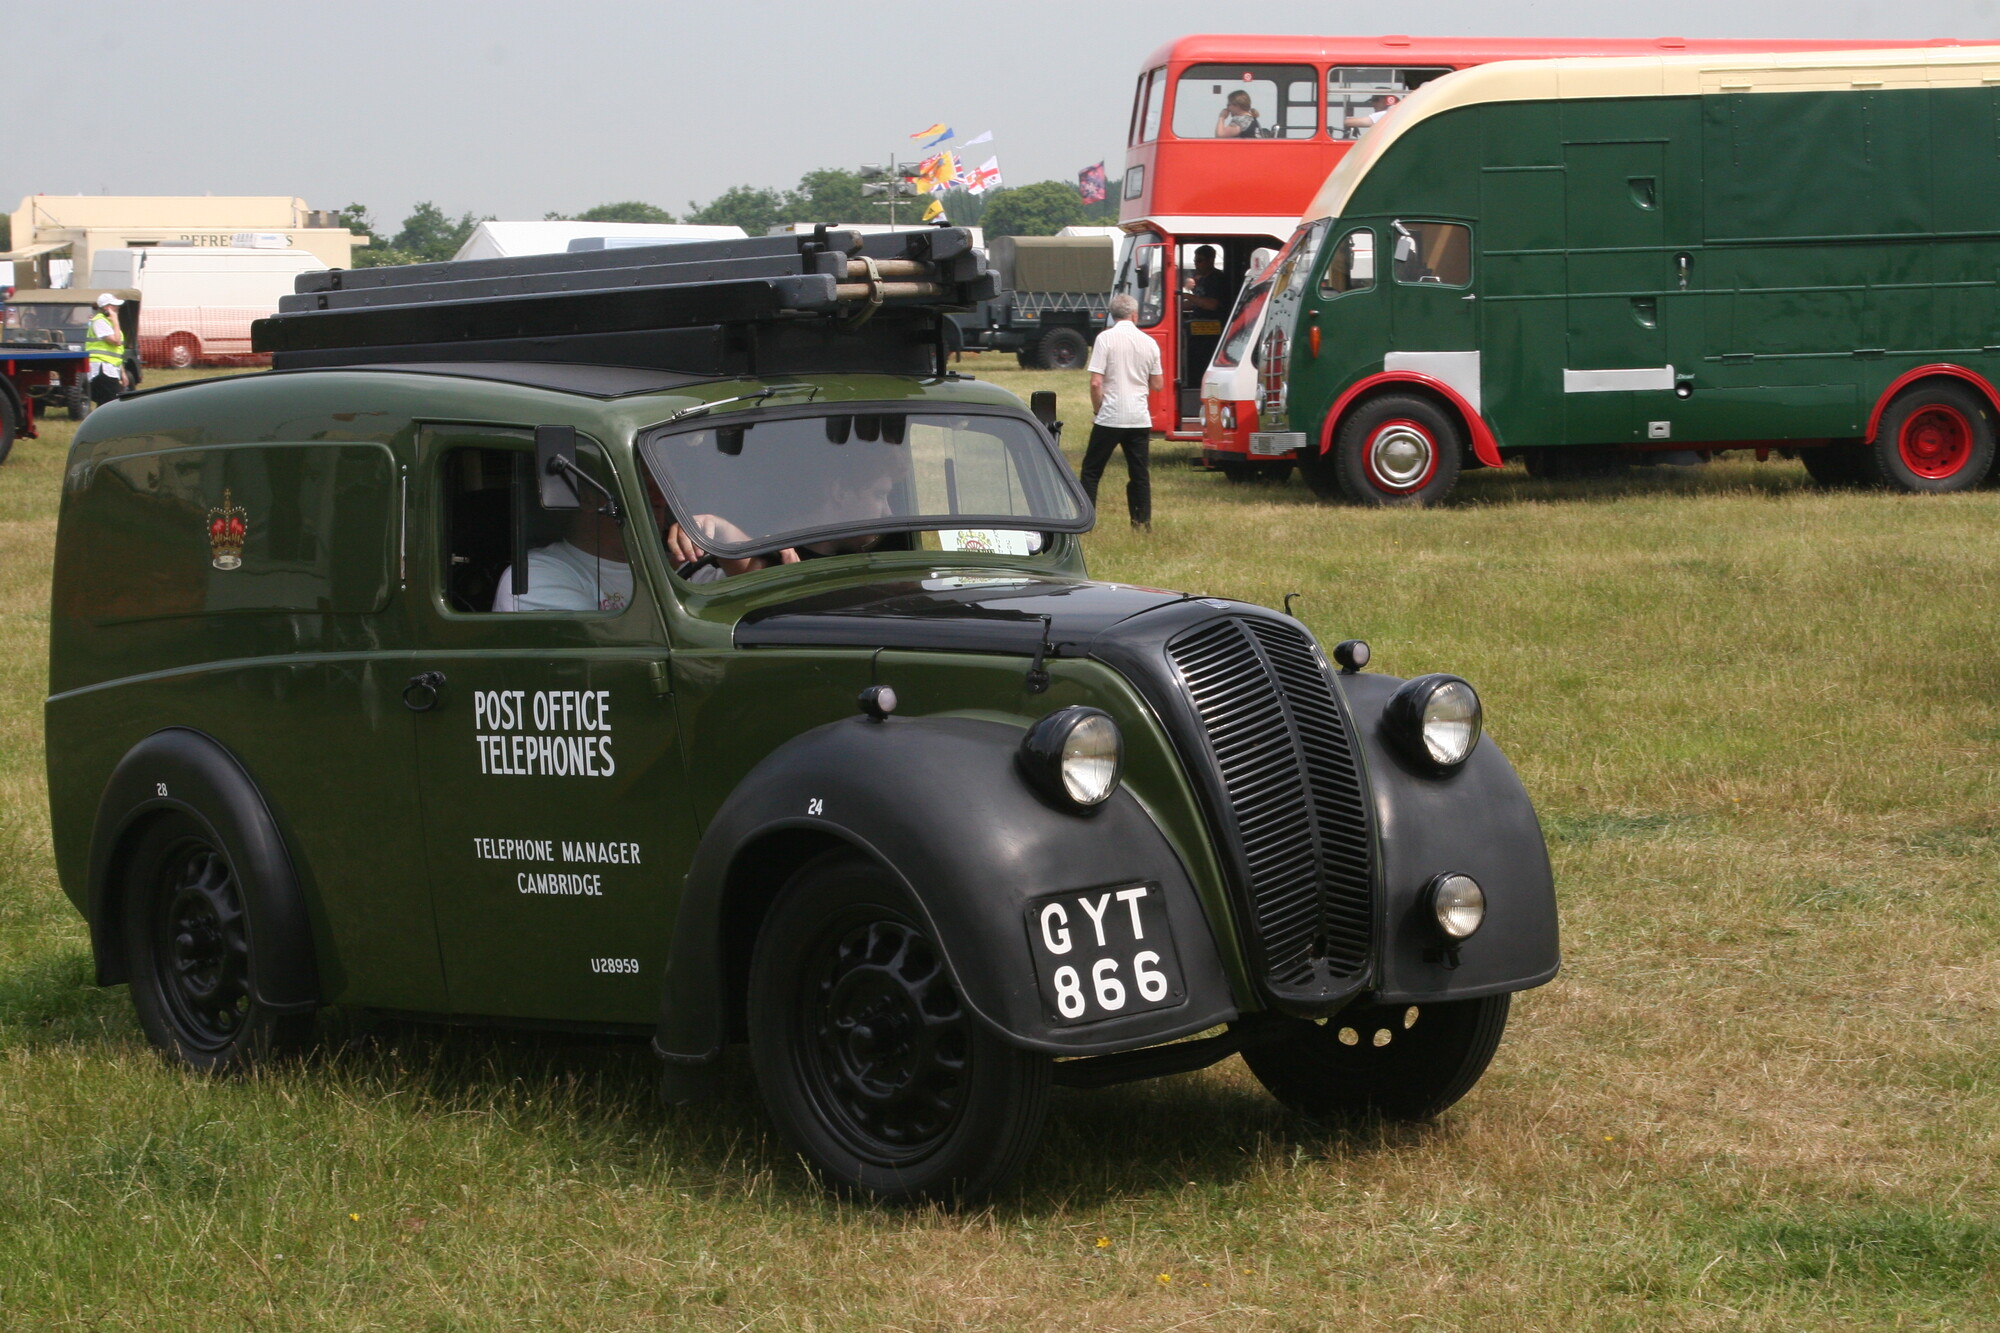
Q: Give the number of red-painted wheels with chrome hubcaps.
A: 1